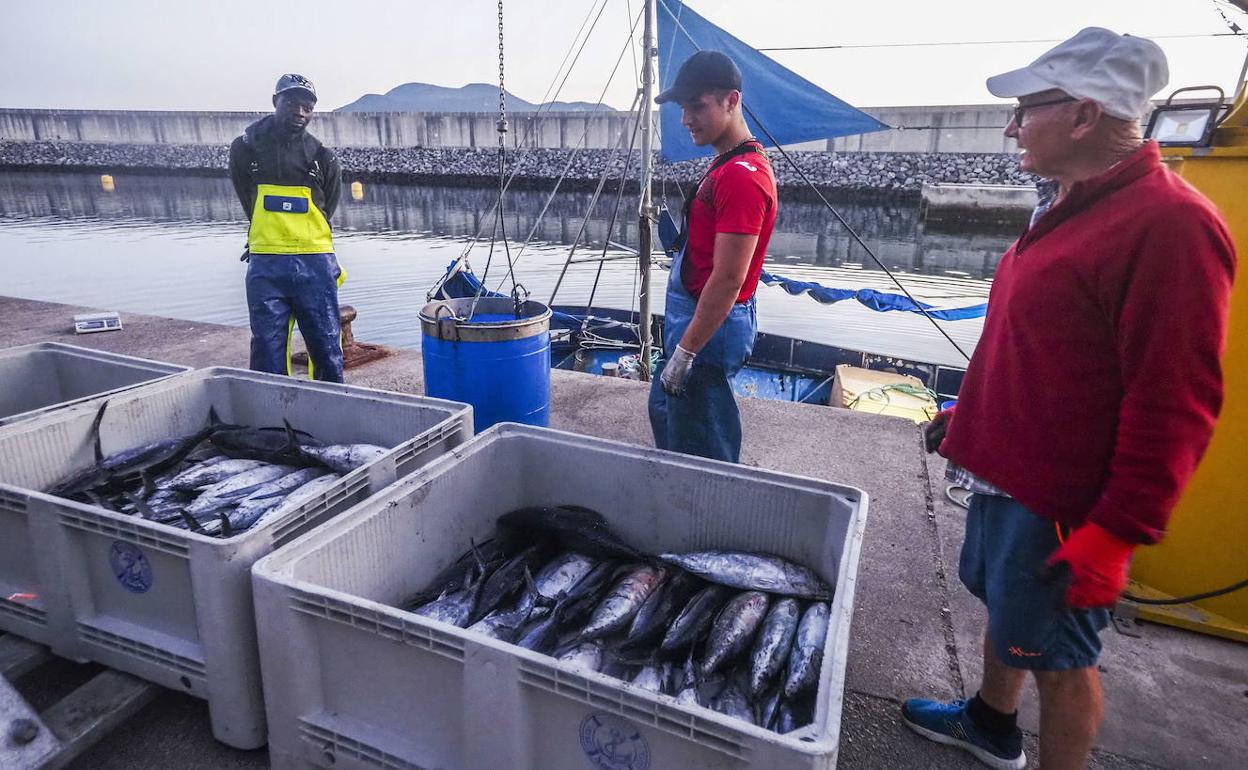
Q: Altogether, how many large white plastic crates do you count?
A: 3